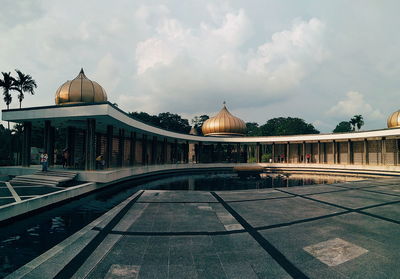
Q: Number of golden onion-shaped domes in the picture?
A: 3